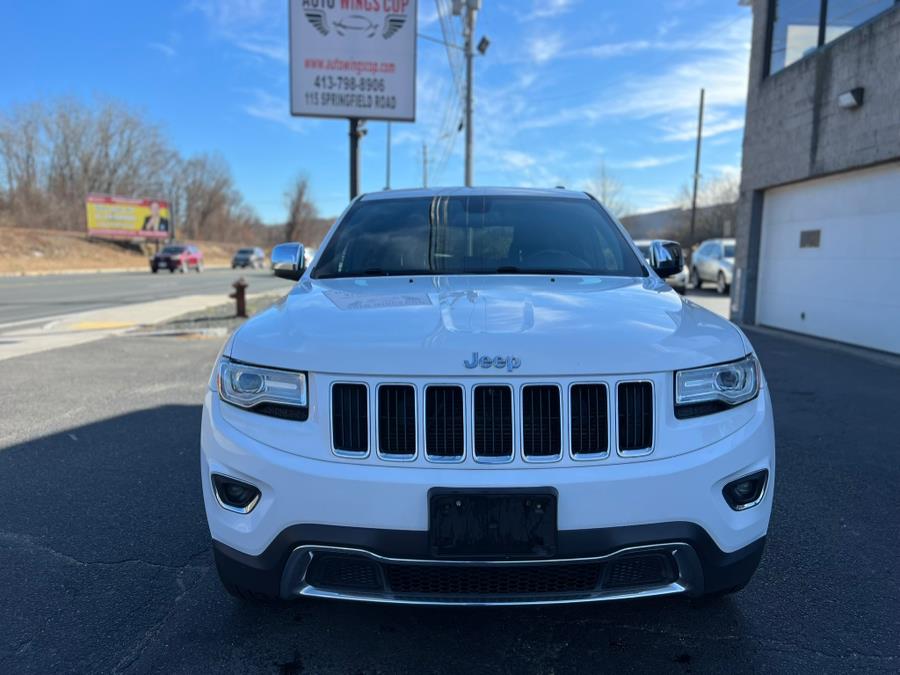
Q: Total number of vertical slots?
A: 7